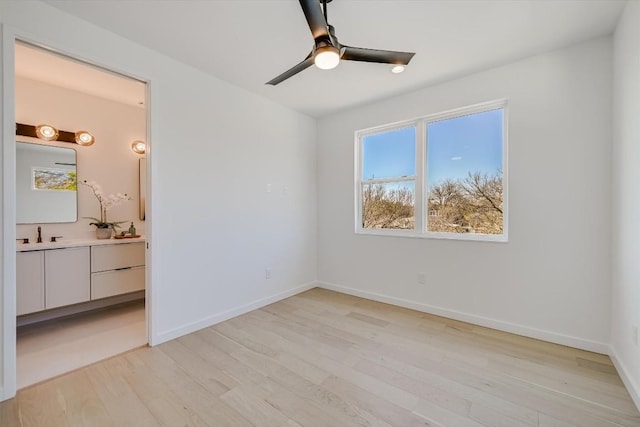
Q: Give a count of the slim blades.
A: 3